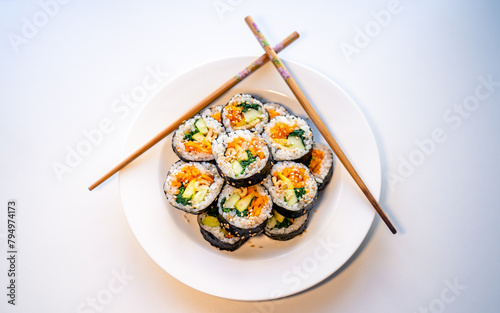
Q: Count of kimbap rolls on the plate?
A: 12